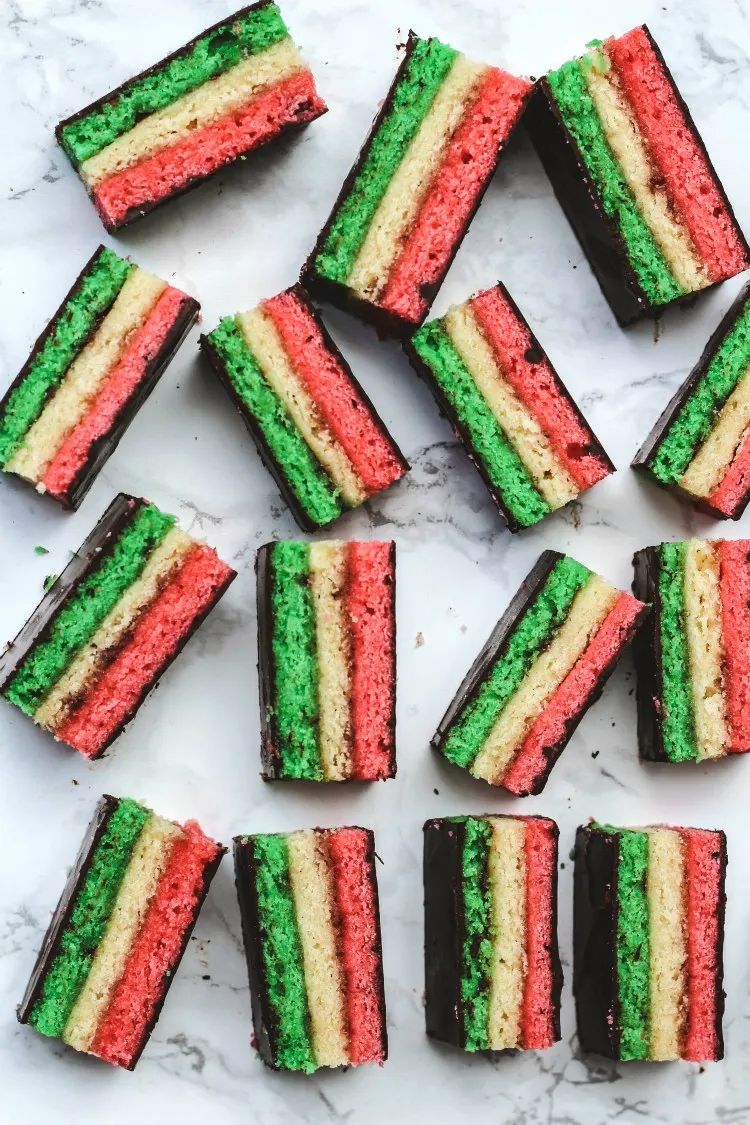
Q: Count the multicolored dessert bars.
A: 15